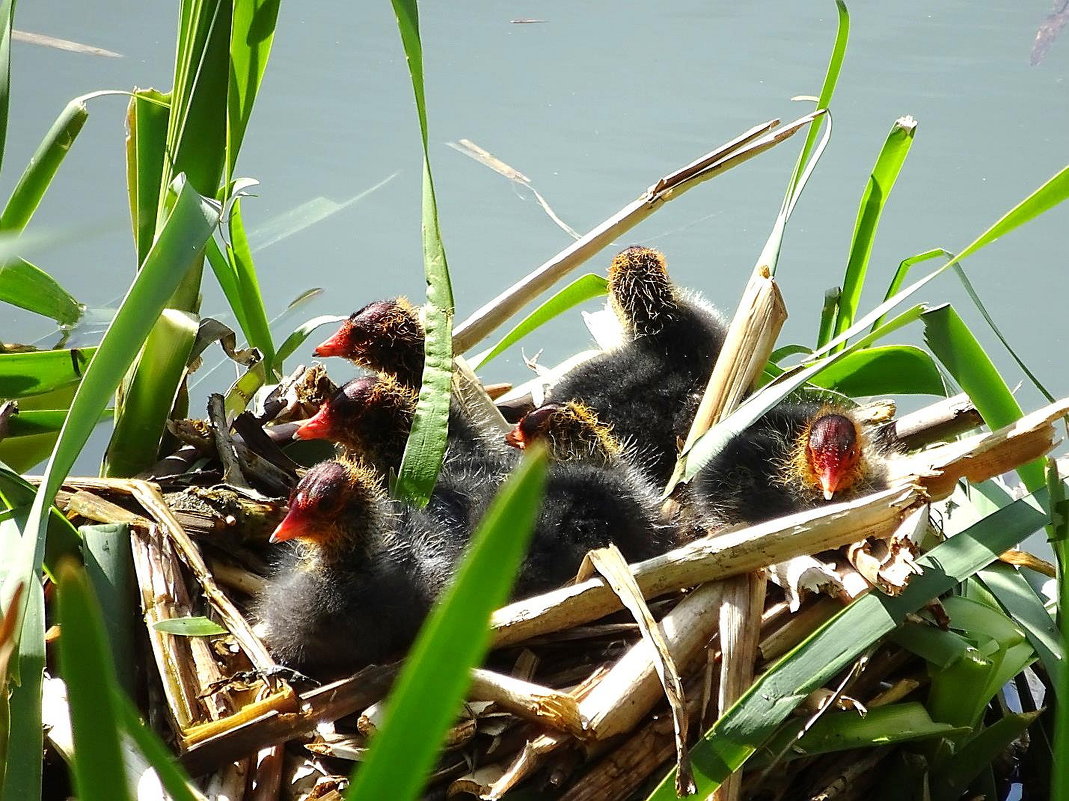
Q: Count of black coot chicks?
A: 6